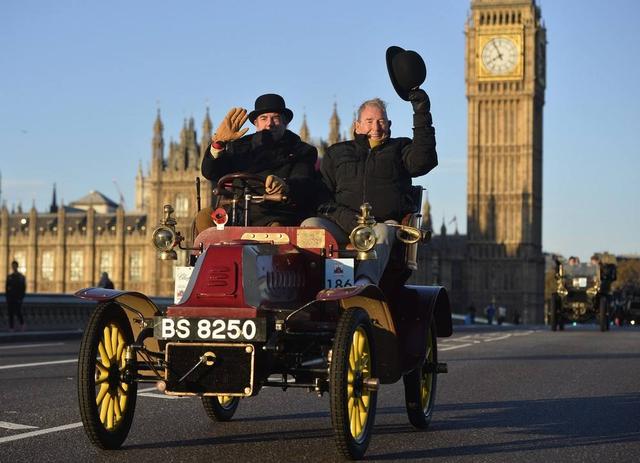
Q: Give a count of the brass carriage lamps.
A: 2